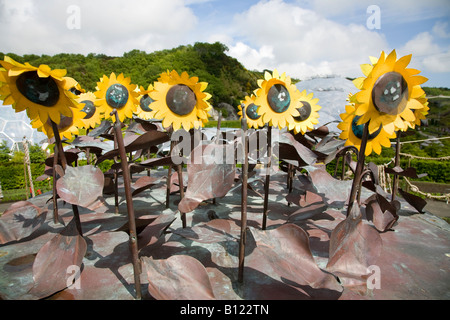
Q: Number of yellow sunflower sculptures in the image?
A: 13